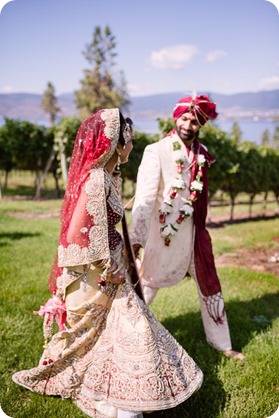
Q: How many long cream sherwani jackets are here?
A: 1